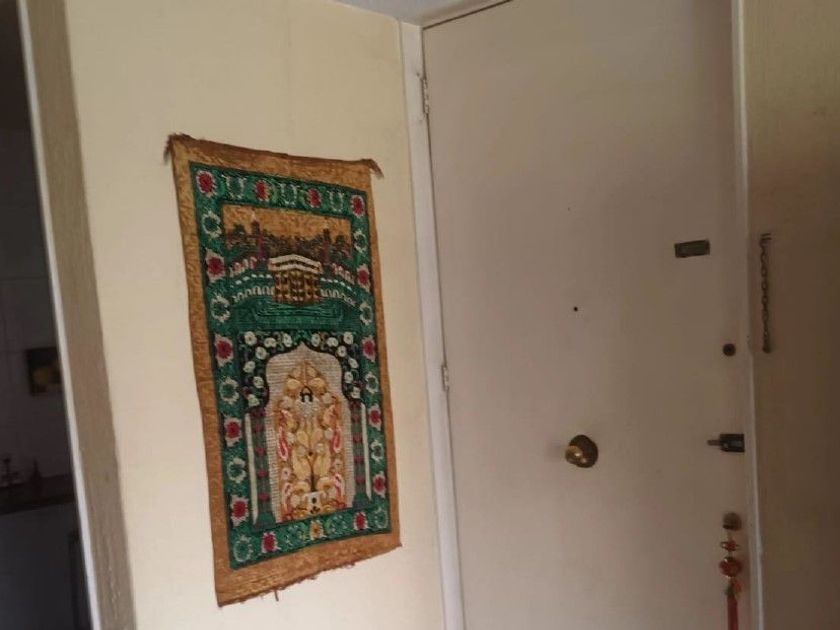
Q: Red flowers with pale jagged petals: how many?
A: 14